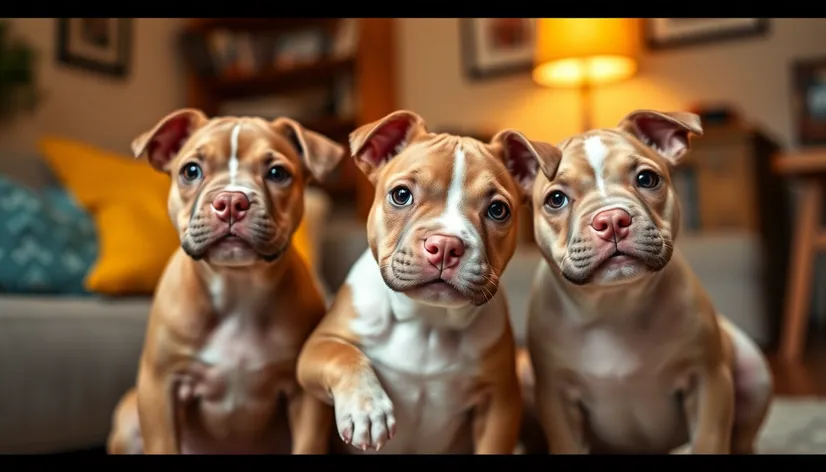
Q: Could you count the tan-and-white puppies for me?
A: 3